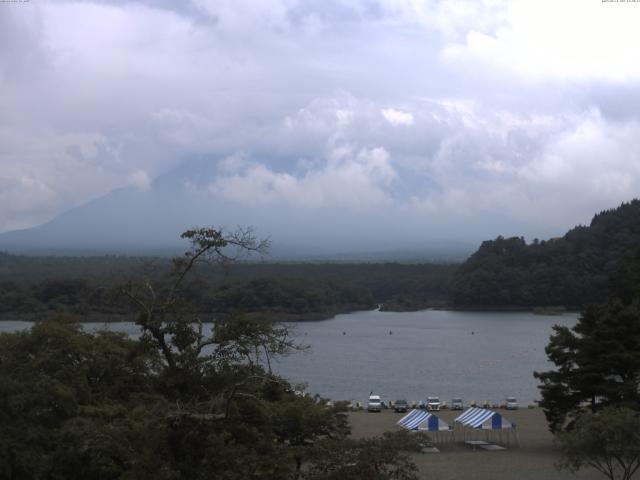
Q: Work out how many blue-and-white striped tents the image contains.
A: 2